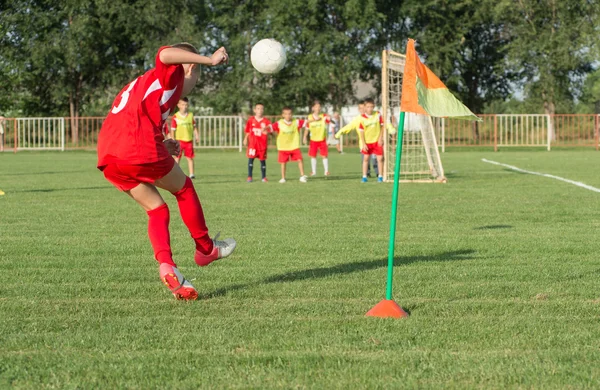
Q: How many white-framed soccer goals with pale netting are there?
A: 1